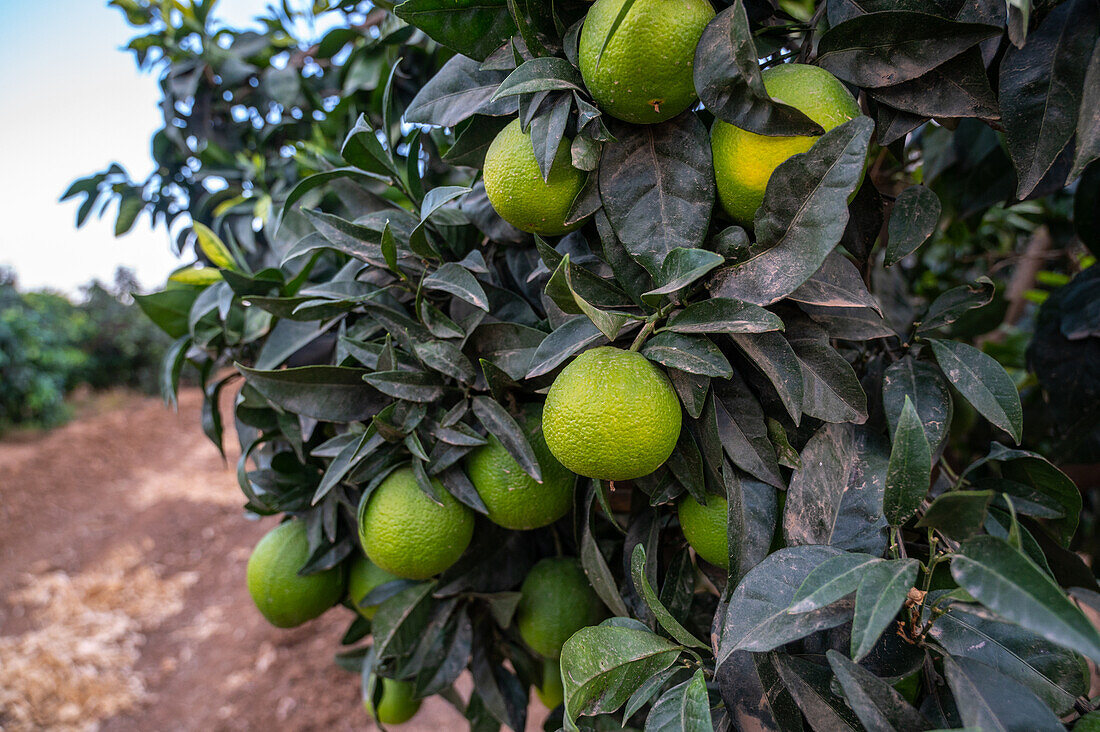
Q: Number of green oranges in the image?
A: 12